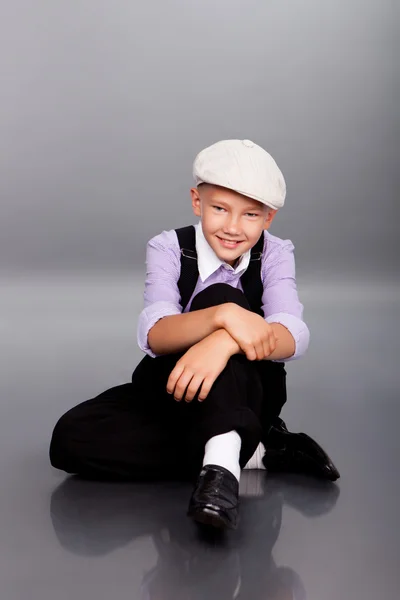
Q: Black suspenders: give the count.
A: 2